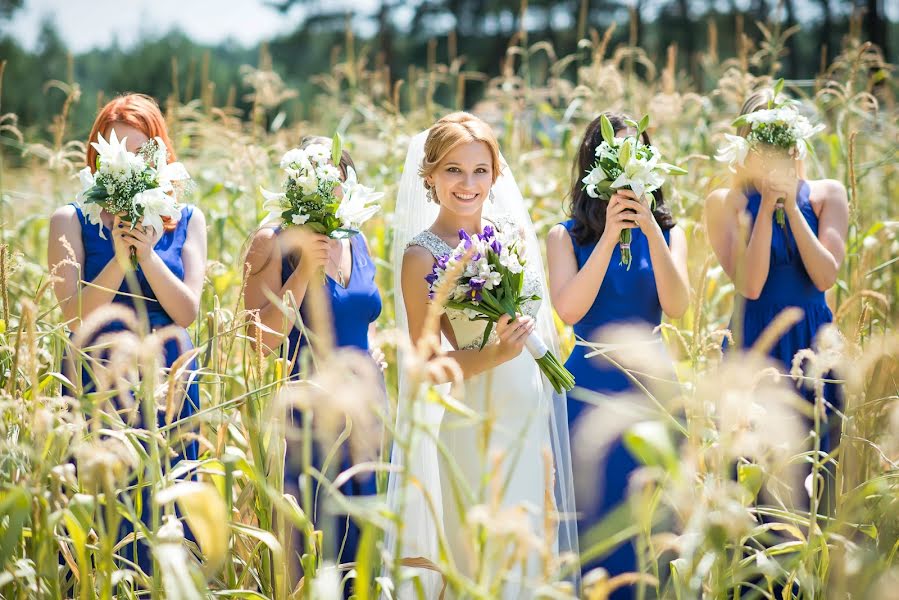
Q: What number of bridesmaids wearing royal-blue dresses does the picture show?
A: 4